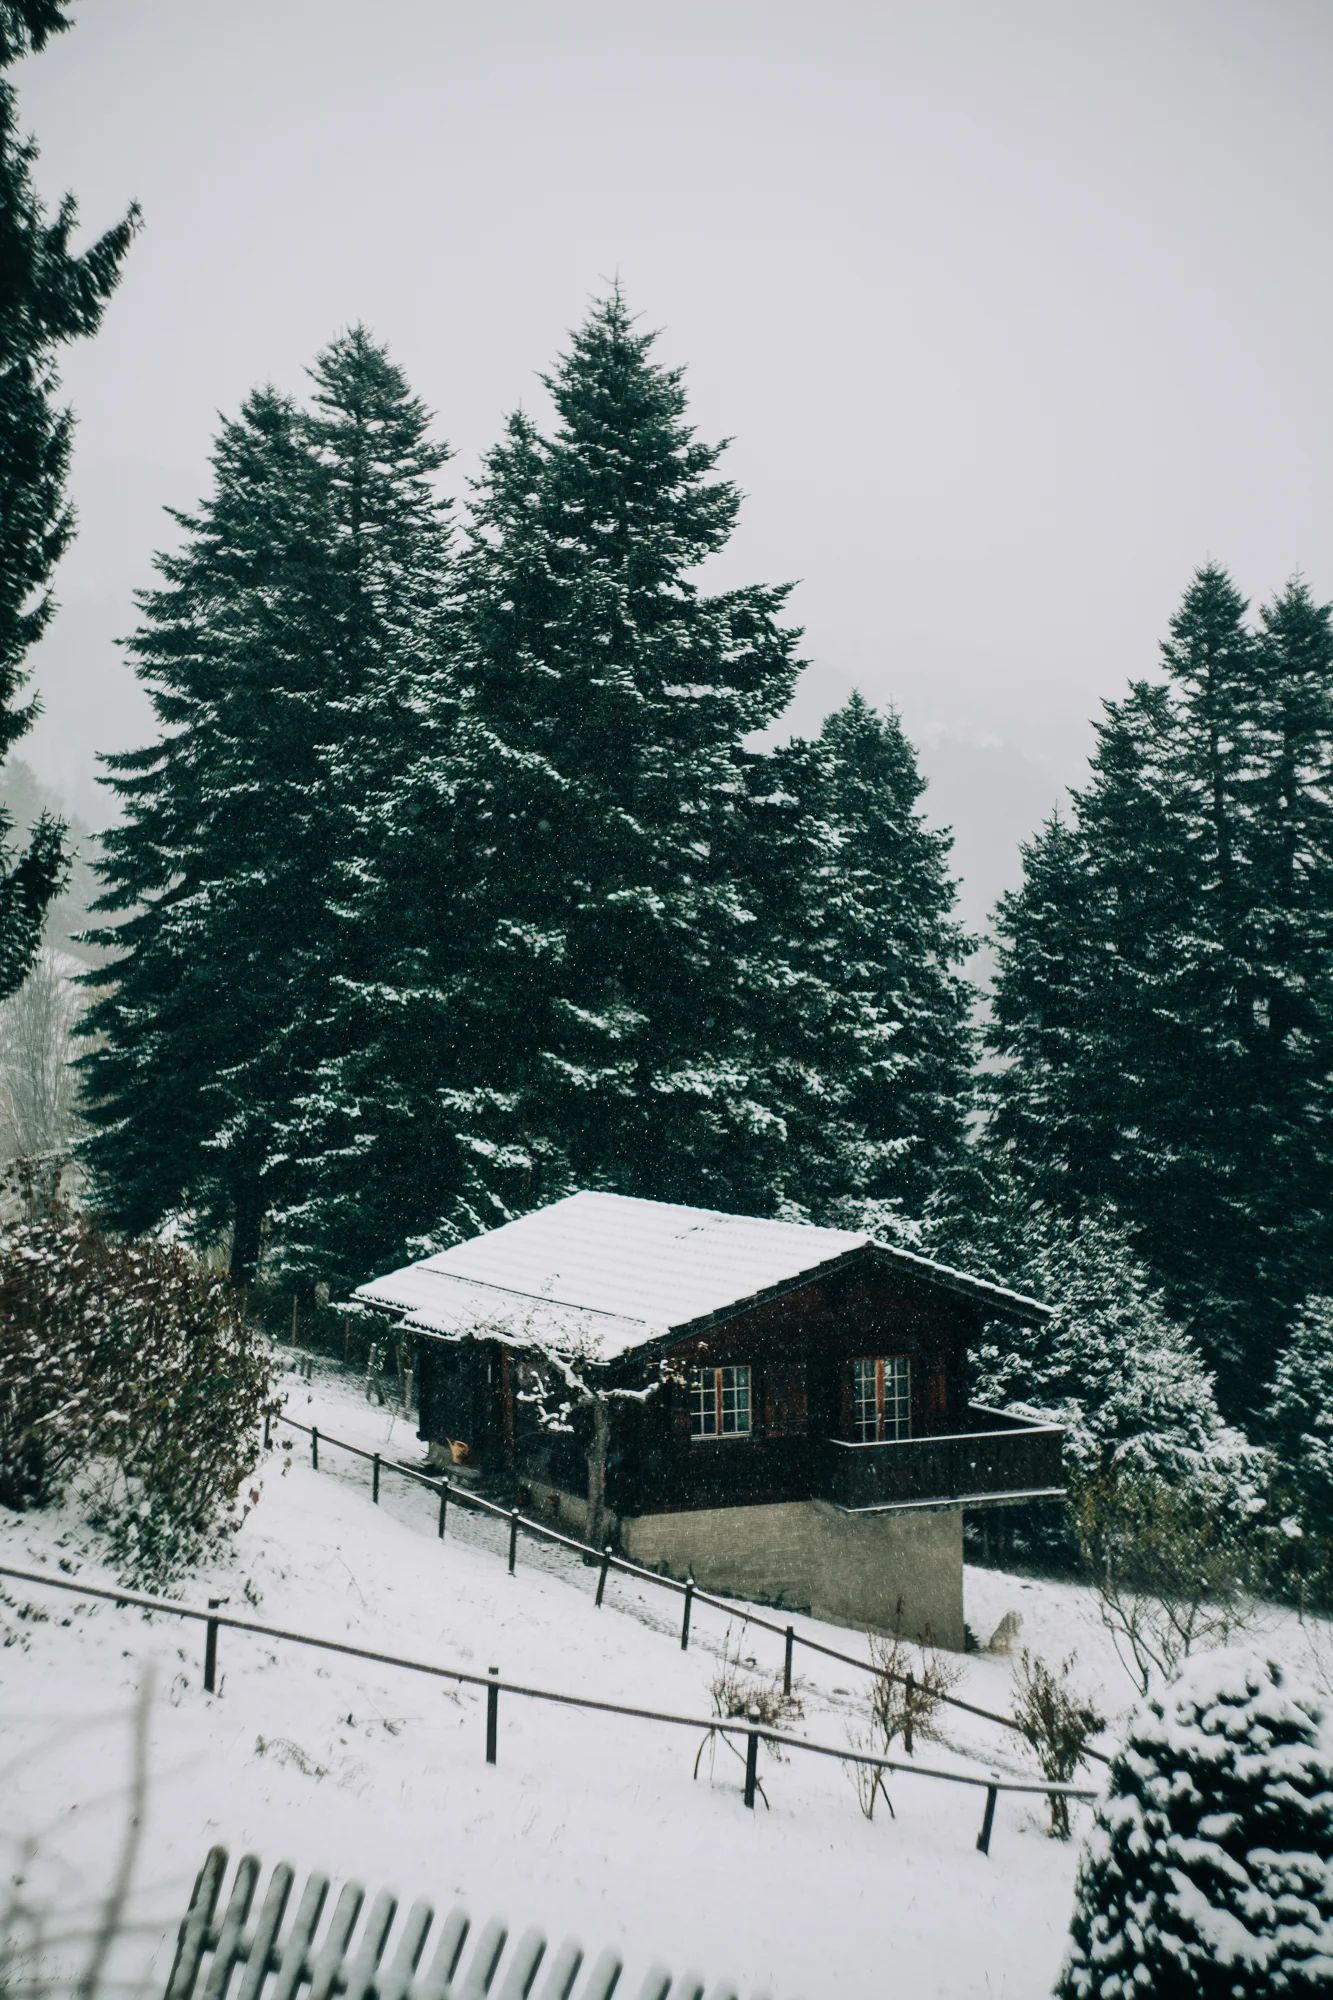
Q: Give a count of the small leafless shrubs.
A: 3